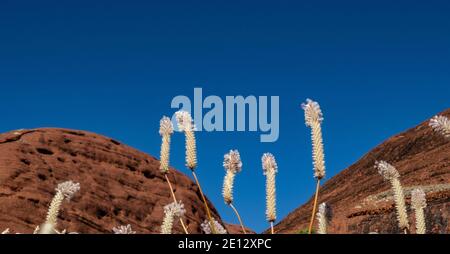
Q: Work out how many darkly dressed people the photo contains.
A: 0